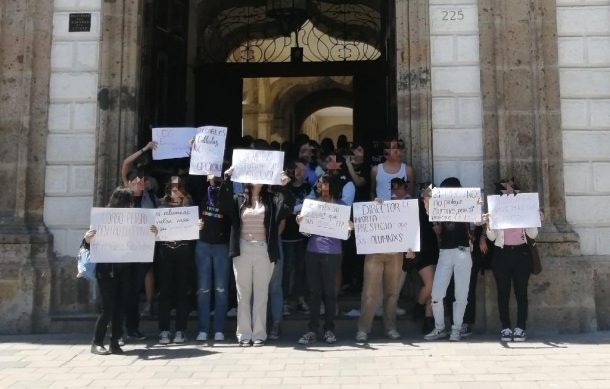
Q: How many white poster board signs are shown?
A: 9